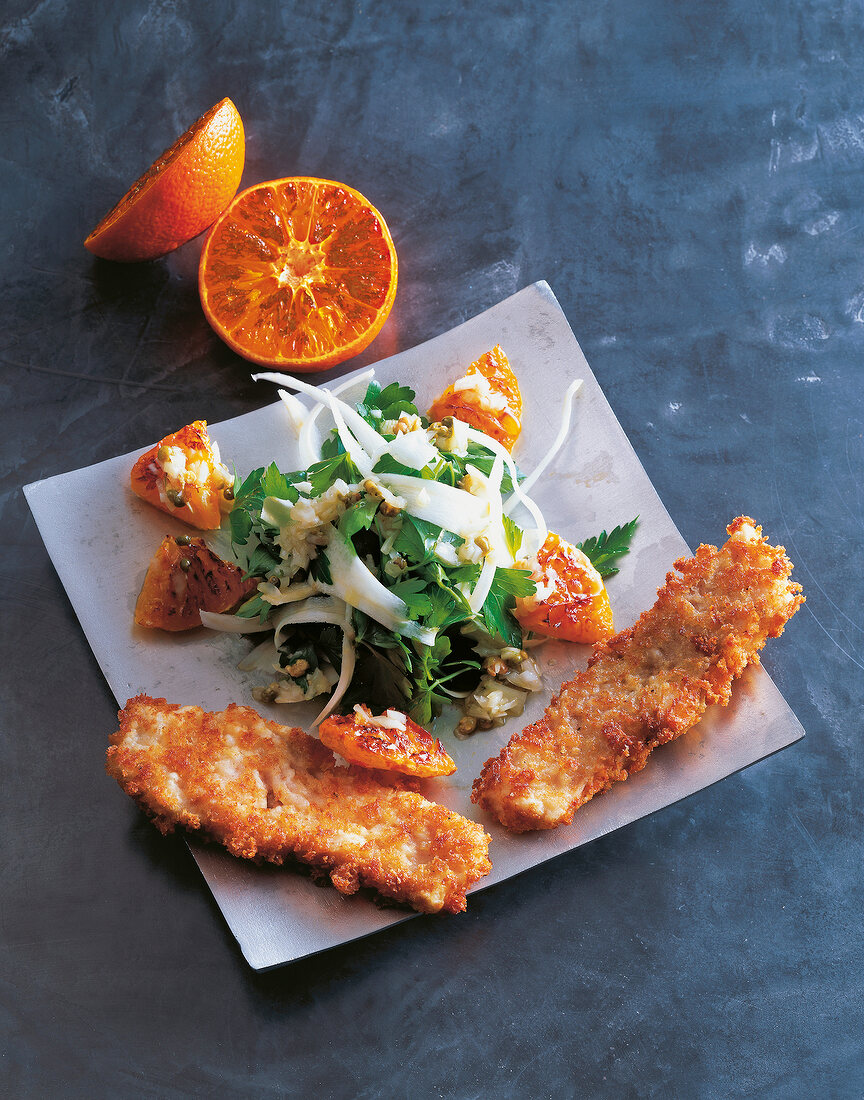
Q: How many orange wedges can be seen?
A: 5